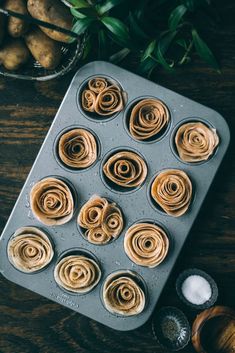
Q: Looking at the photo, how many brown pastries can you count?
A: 12